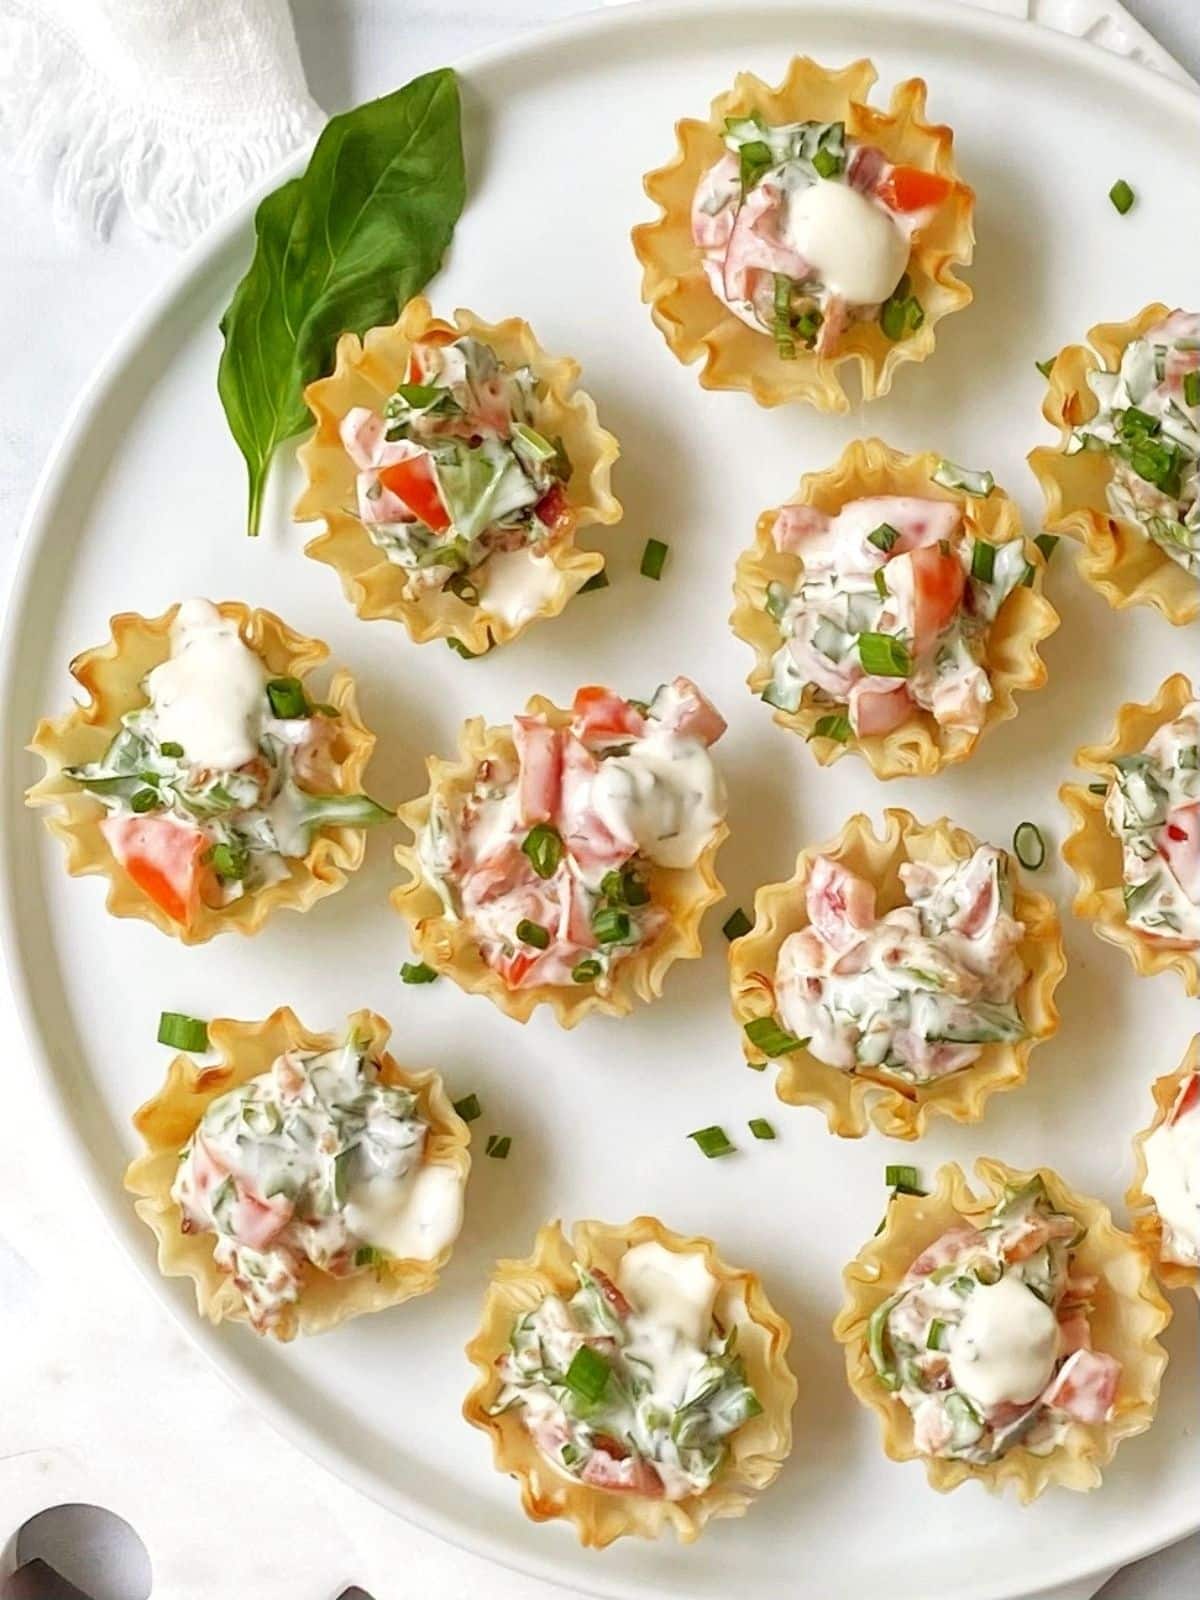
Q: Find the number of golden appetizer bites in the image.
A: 12